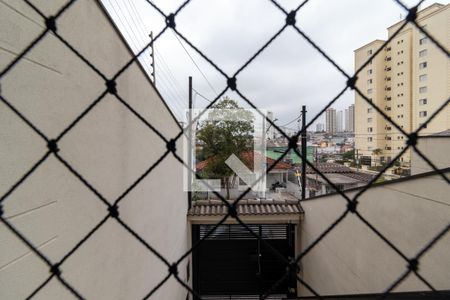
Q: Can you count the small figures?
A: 0